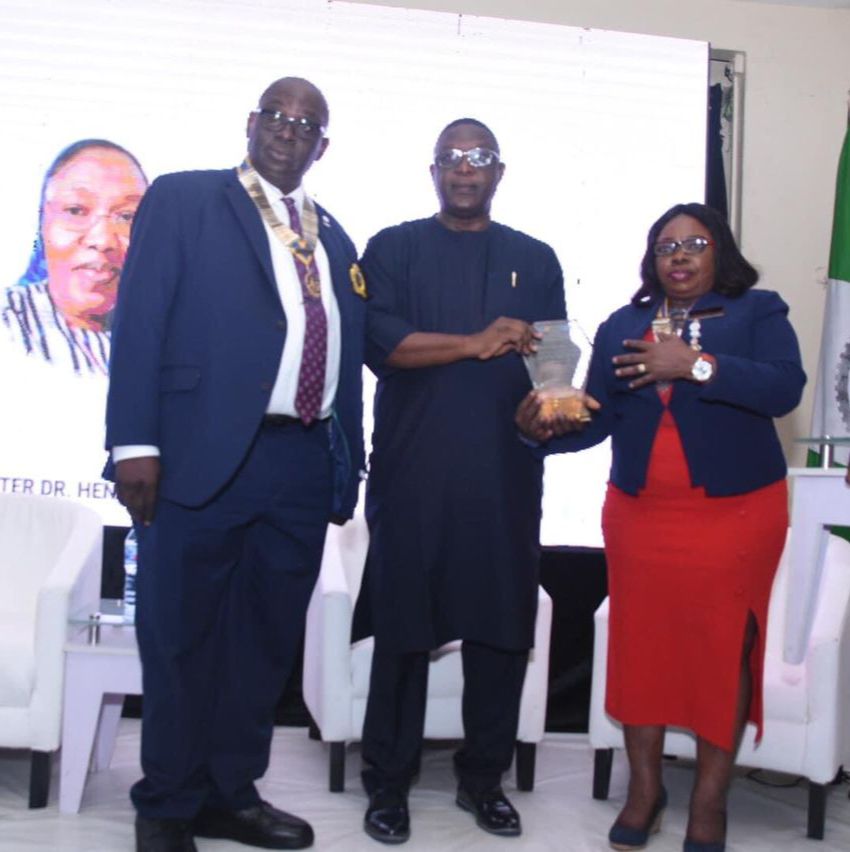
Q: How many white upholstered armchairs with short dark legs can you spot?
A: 3